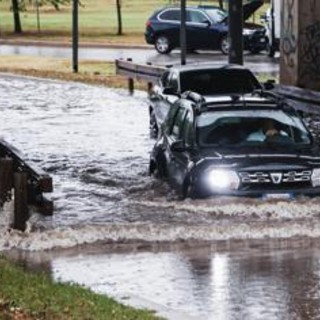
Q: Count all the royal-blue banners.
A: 0